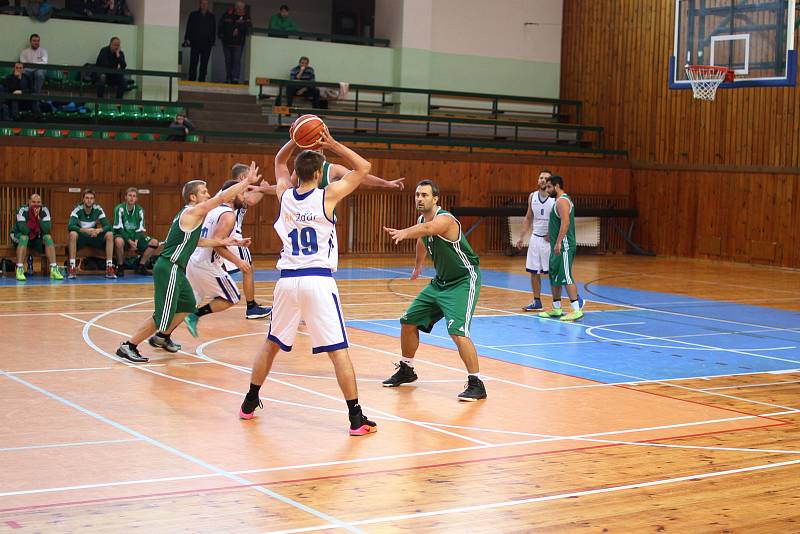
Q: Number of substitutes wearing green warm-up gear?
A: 3